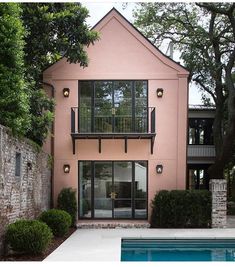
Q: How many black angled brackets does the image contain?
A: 4